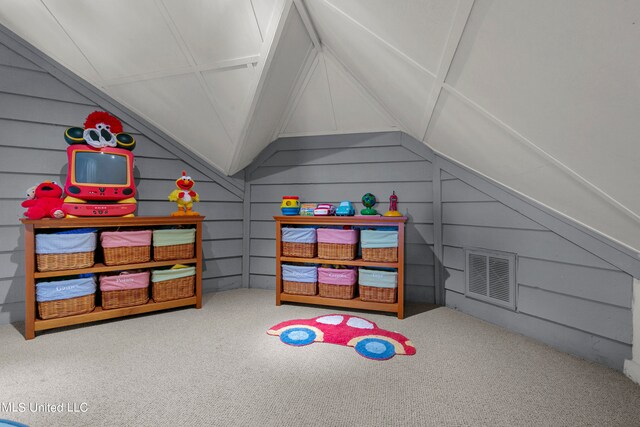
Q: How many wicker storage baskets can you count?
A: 12